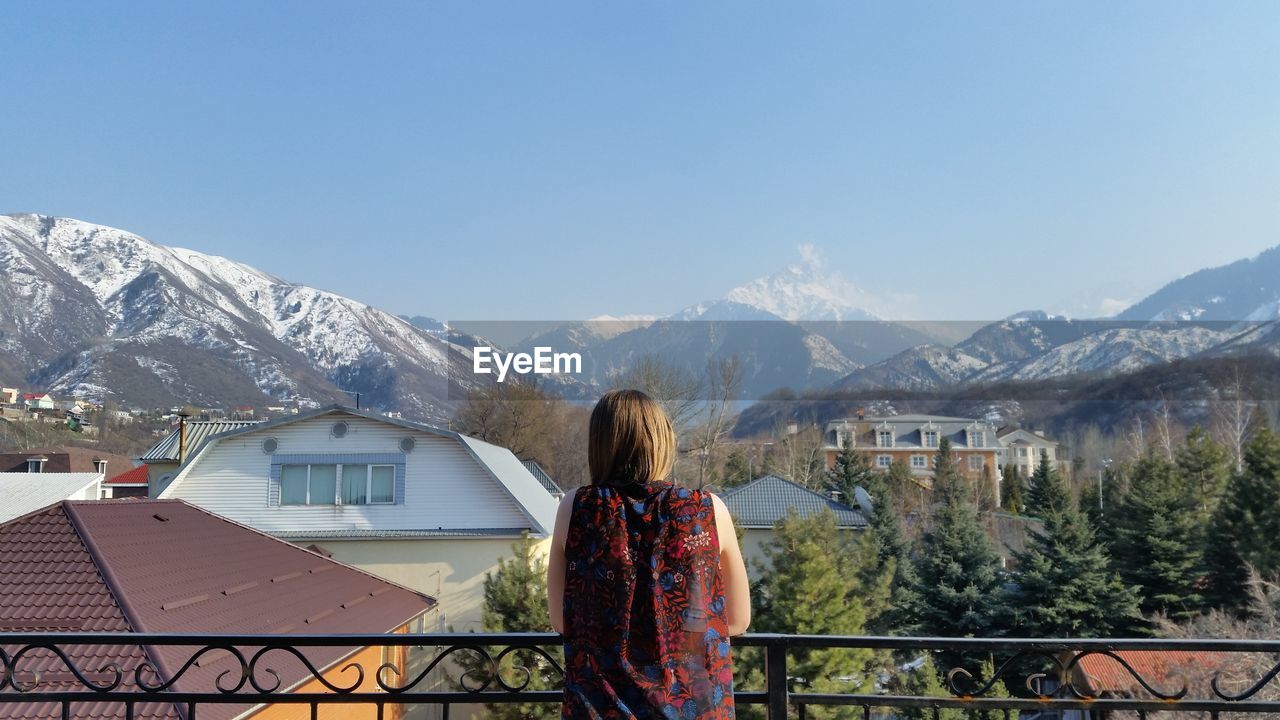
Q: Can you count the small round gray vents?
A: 3